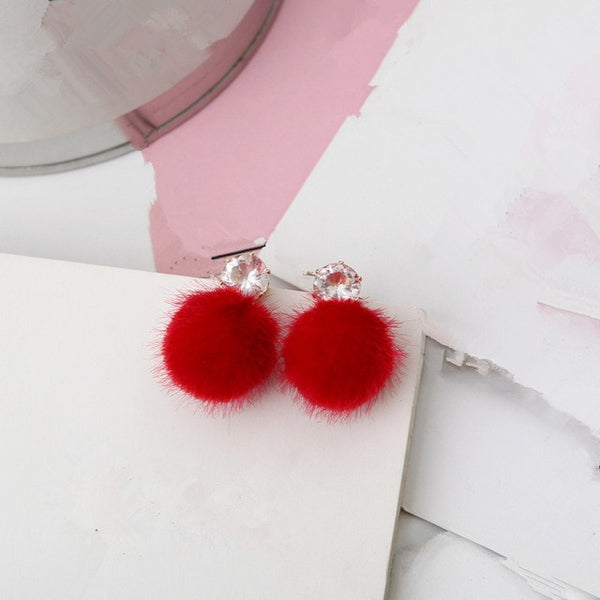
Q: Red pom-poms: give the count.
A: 2